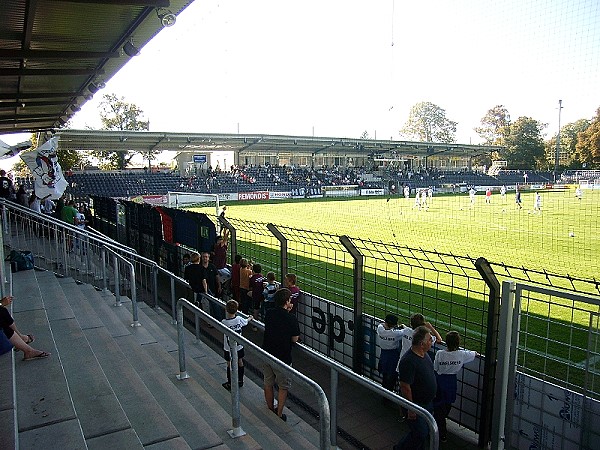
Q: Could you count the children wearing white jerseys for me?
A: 4